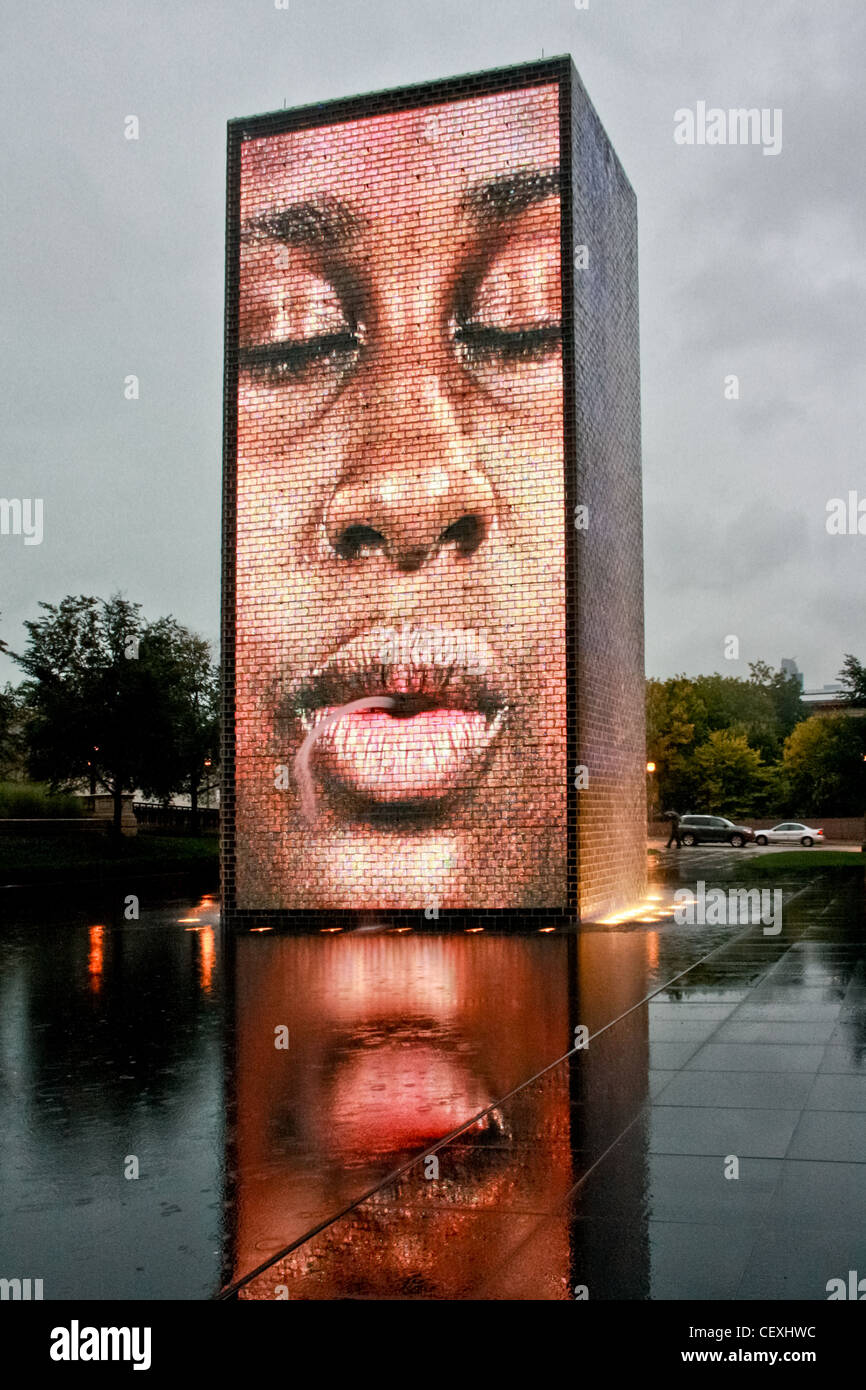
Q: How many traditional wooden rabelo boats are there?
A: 0